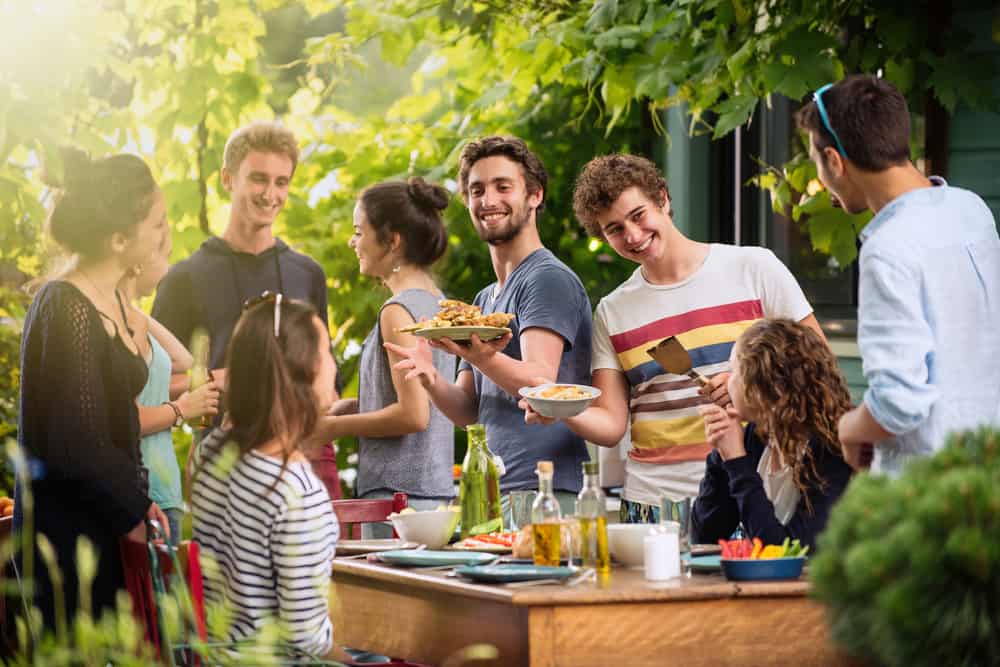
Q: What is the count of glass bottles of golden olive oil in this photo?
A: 2